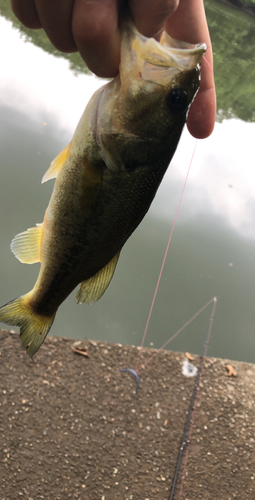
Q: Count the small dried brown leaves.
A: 3